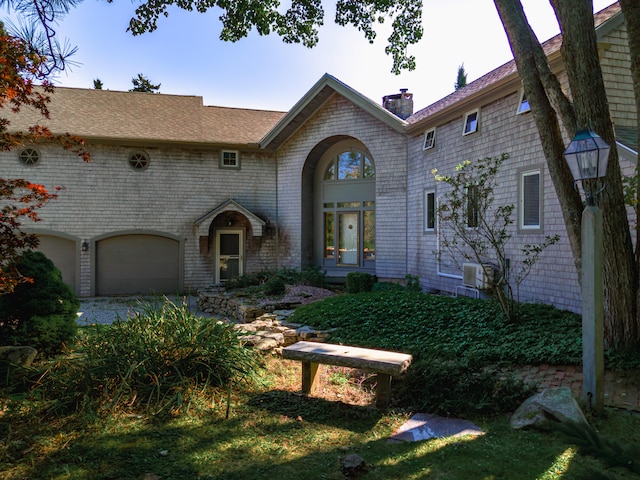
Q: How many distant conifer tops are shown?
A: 3